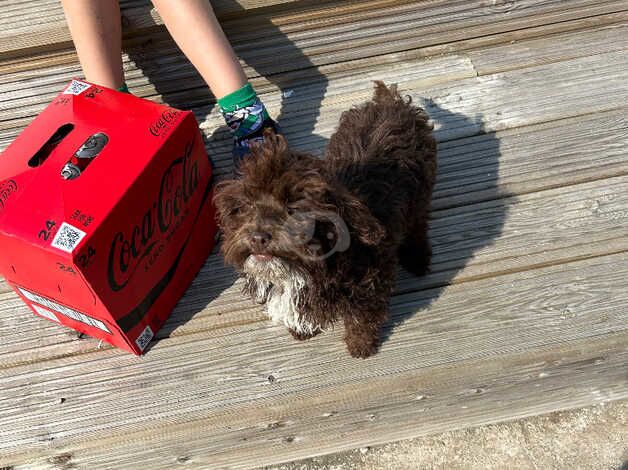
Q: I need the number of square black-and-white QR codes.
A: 3